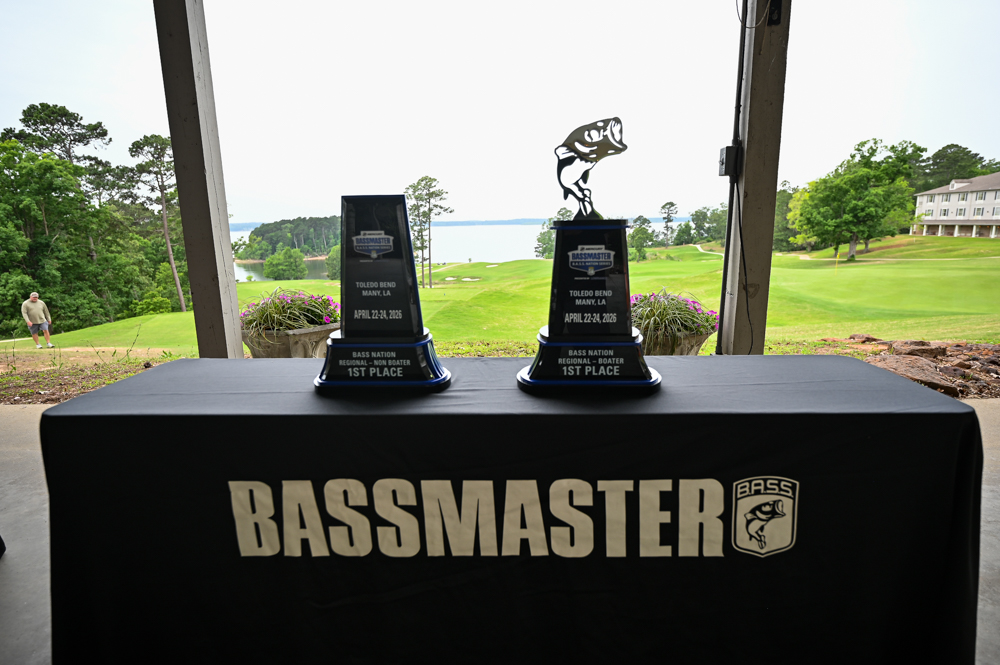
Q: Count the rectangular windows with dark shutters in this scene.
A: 10